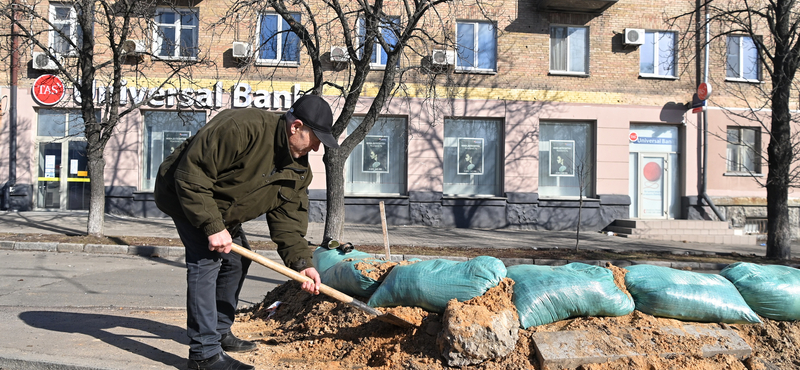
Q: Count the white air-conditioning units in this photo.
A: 6